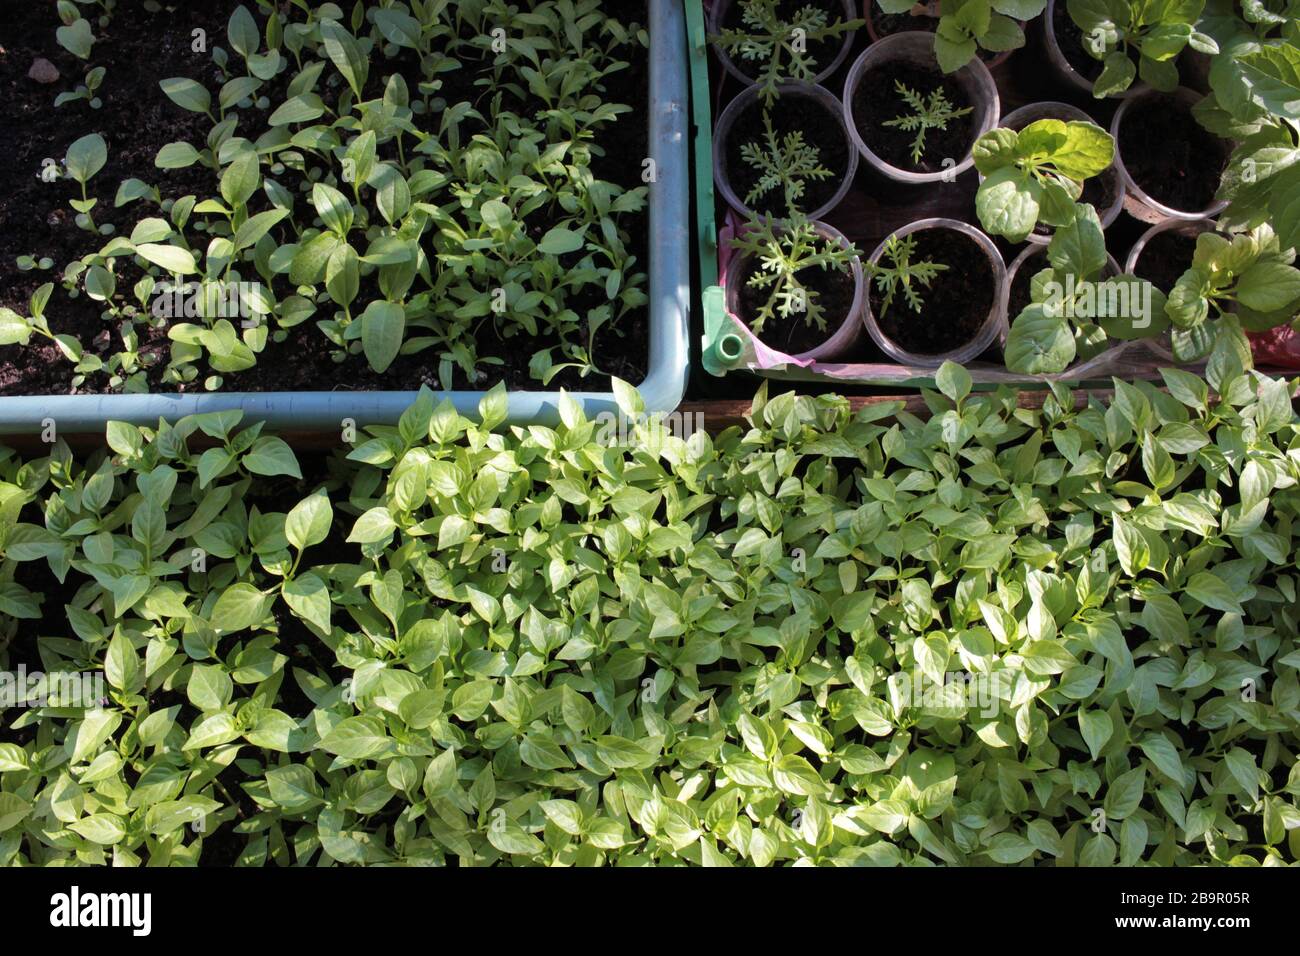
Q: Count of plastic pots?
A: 11